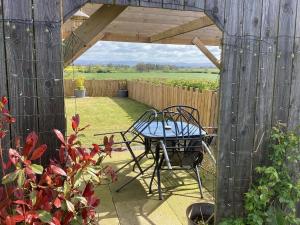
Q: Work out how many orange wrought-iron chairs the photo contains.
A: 0